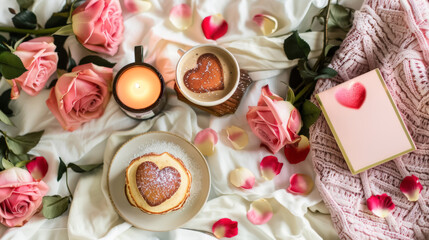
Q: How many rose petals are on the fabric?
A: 15